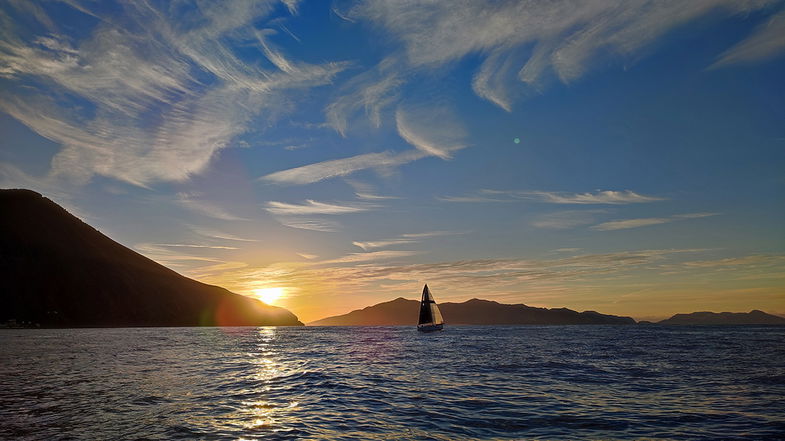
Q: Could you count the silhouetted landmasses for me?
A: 3